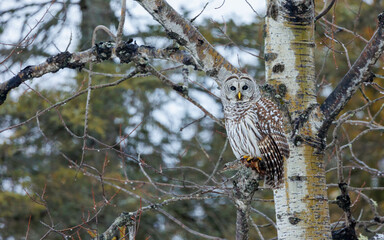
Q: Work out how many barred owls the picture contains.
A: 1